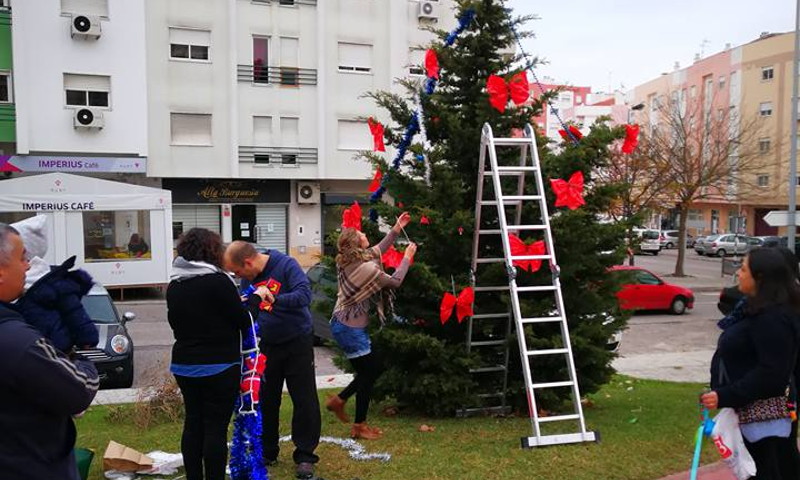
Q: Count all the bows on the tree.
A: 11